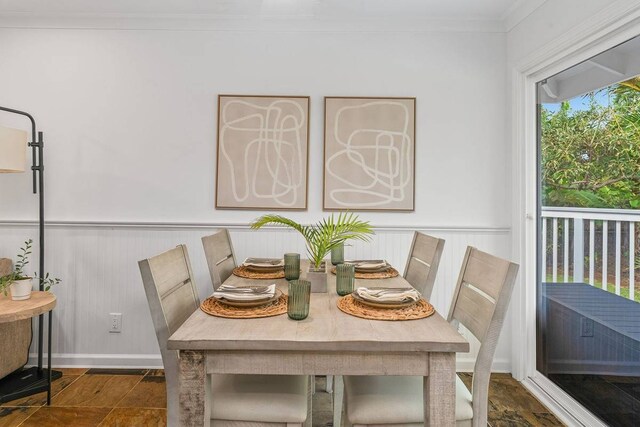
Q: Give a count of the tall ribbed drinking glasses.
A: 4